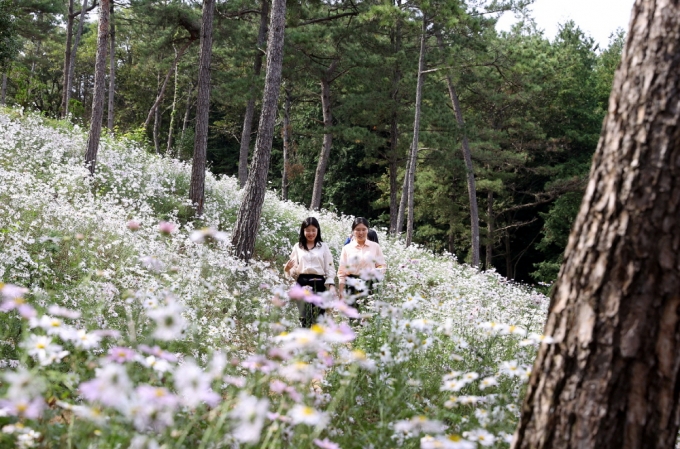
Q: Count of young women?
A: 2